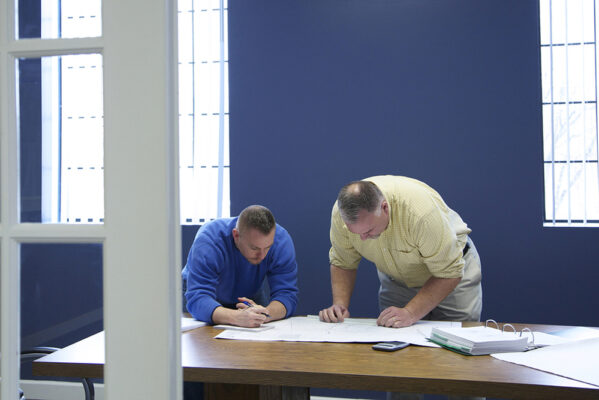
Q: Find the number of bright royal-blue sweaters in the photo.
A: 1